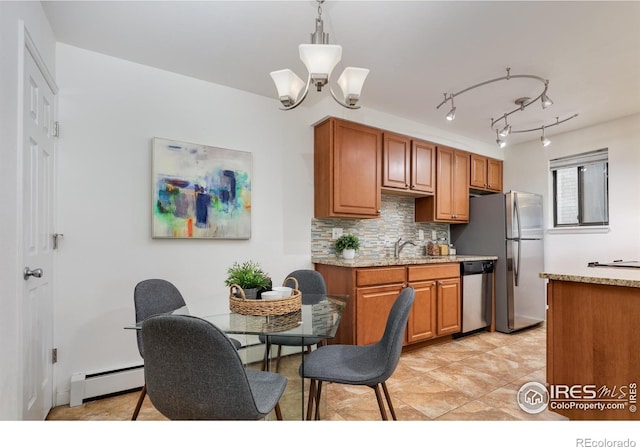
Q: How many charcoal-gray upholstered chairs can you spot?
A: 4